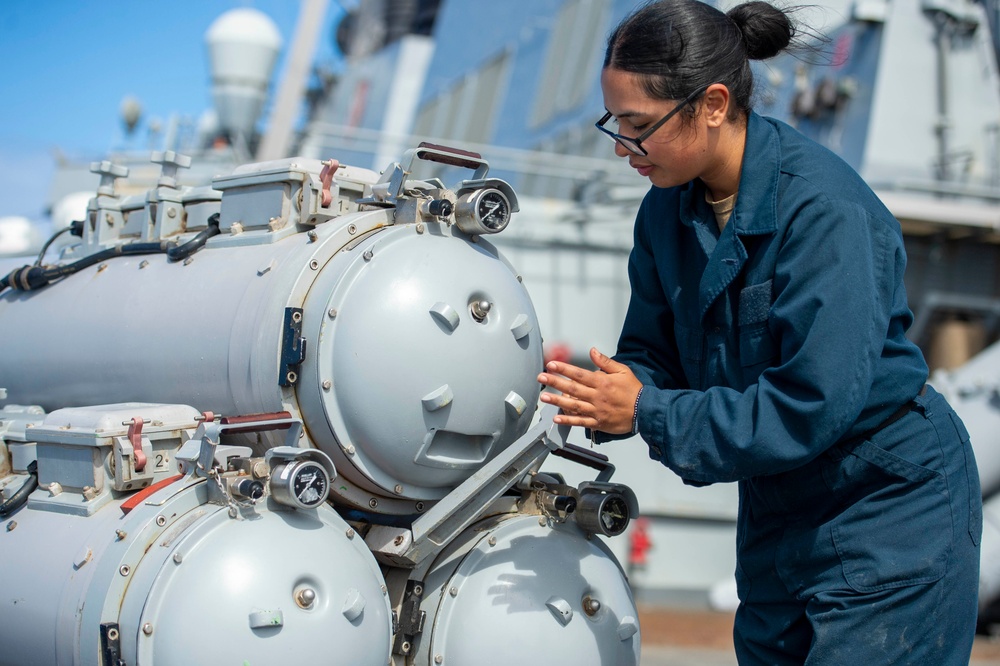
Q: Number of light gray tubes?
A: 3